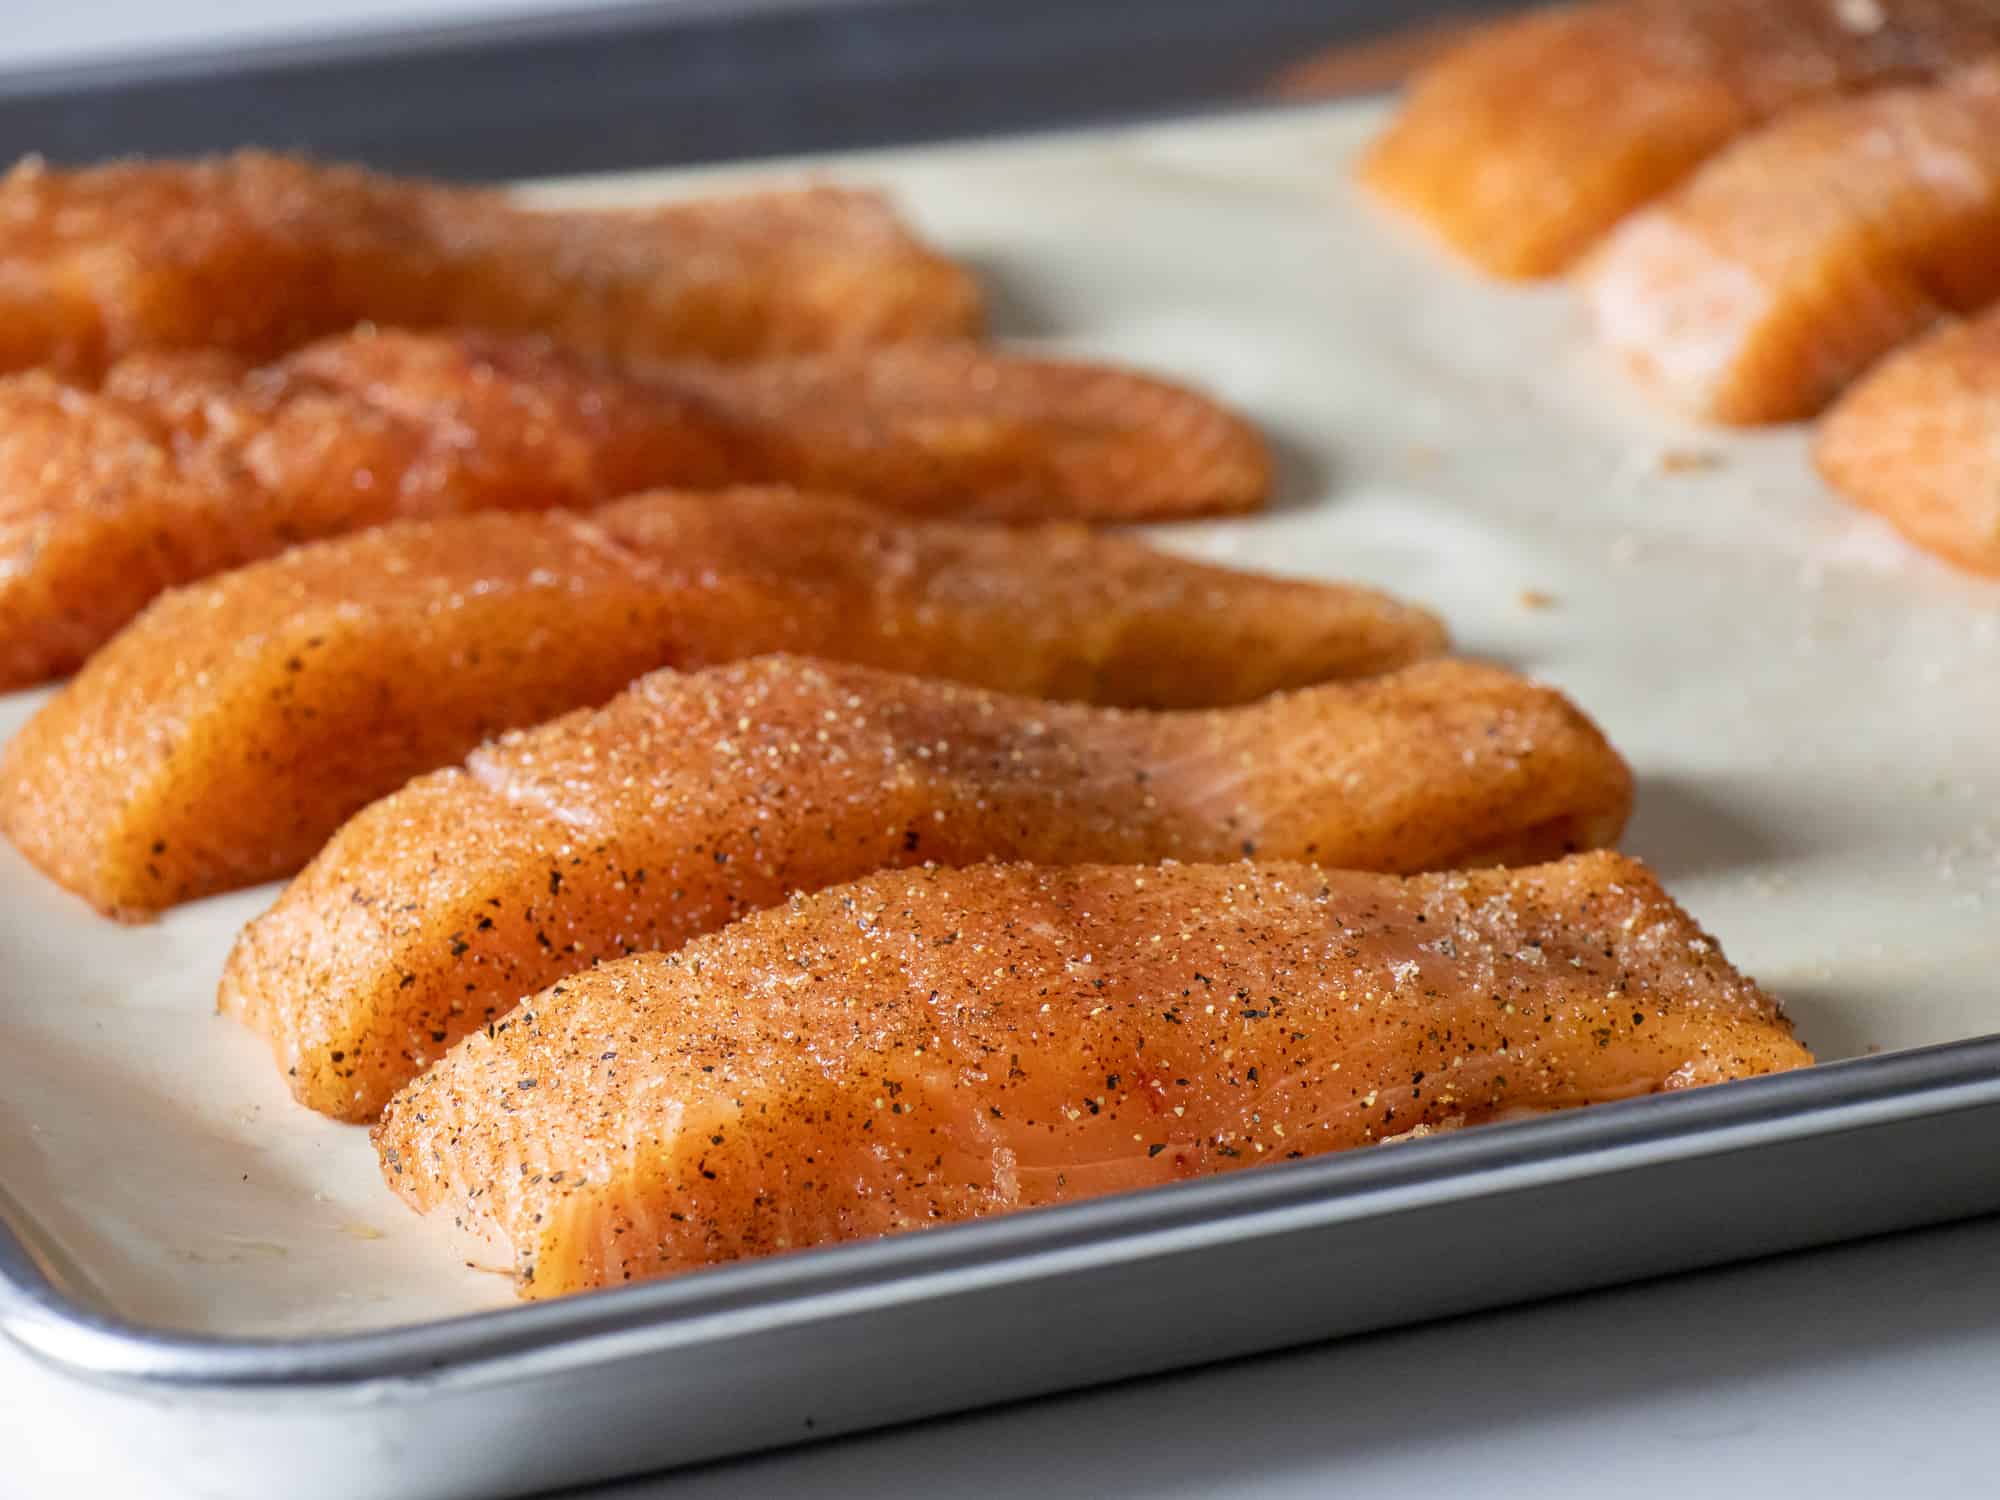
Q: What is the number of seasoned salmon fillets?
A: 8